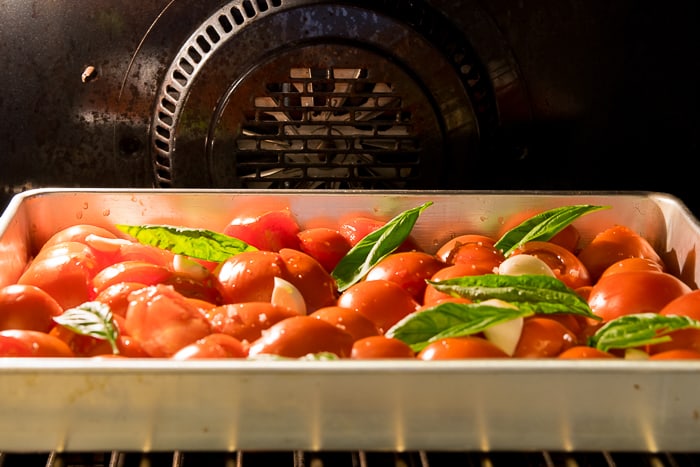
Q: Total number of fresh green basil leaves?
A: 7